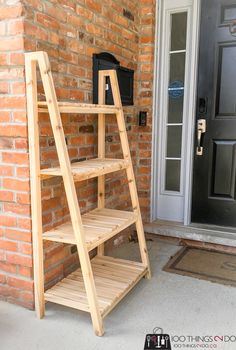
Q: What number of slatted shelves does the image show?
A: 4